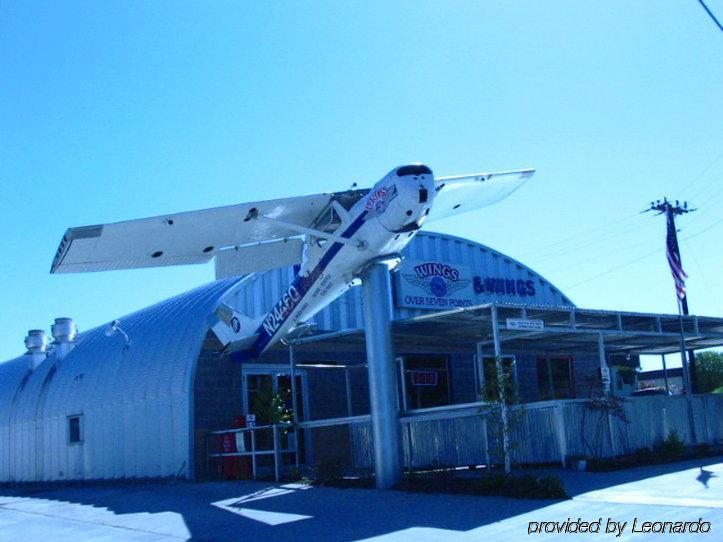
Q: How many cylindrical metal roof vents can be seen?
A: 2